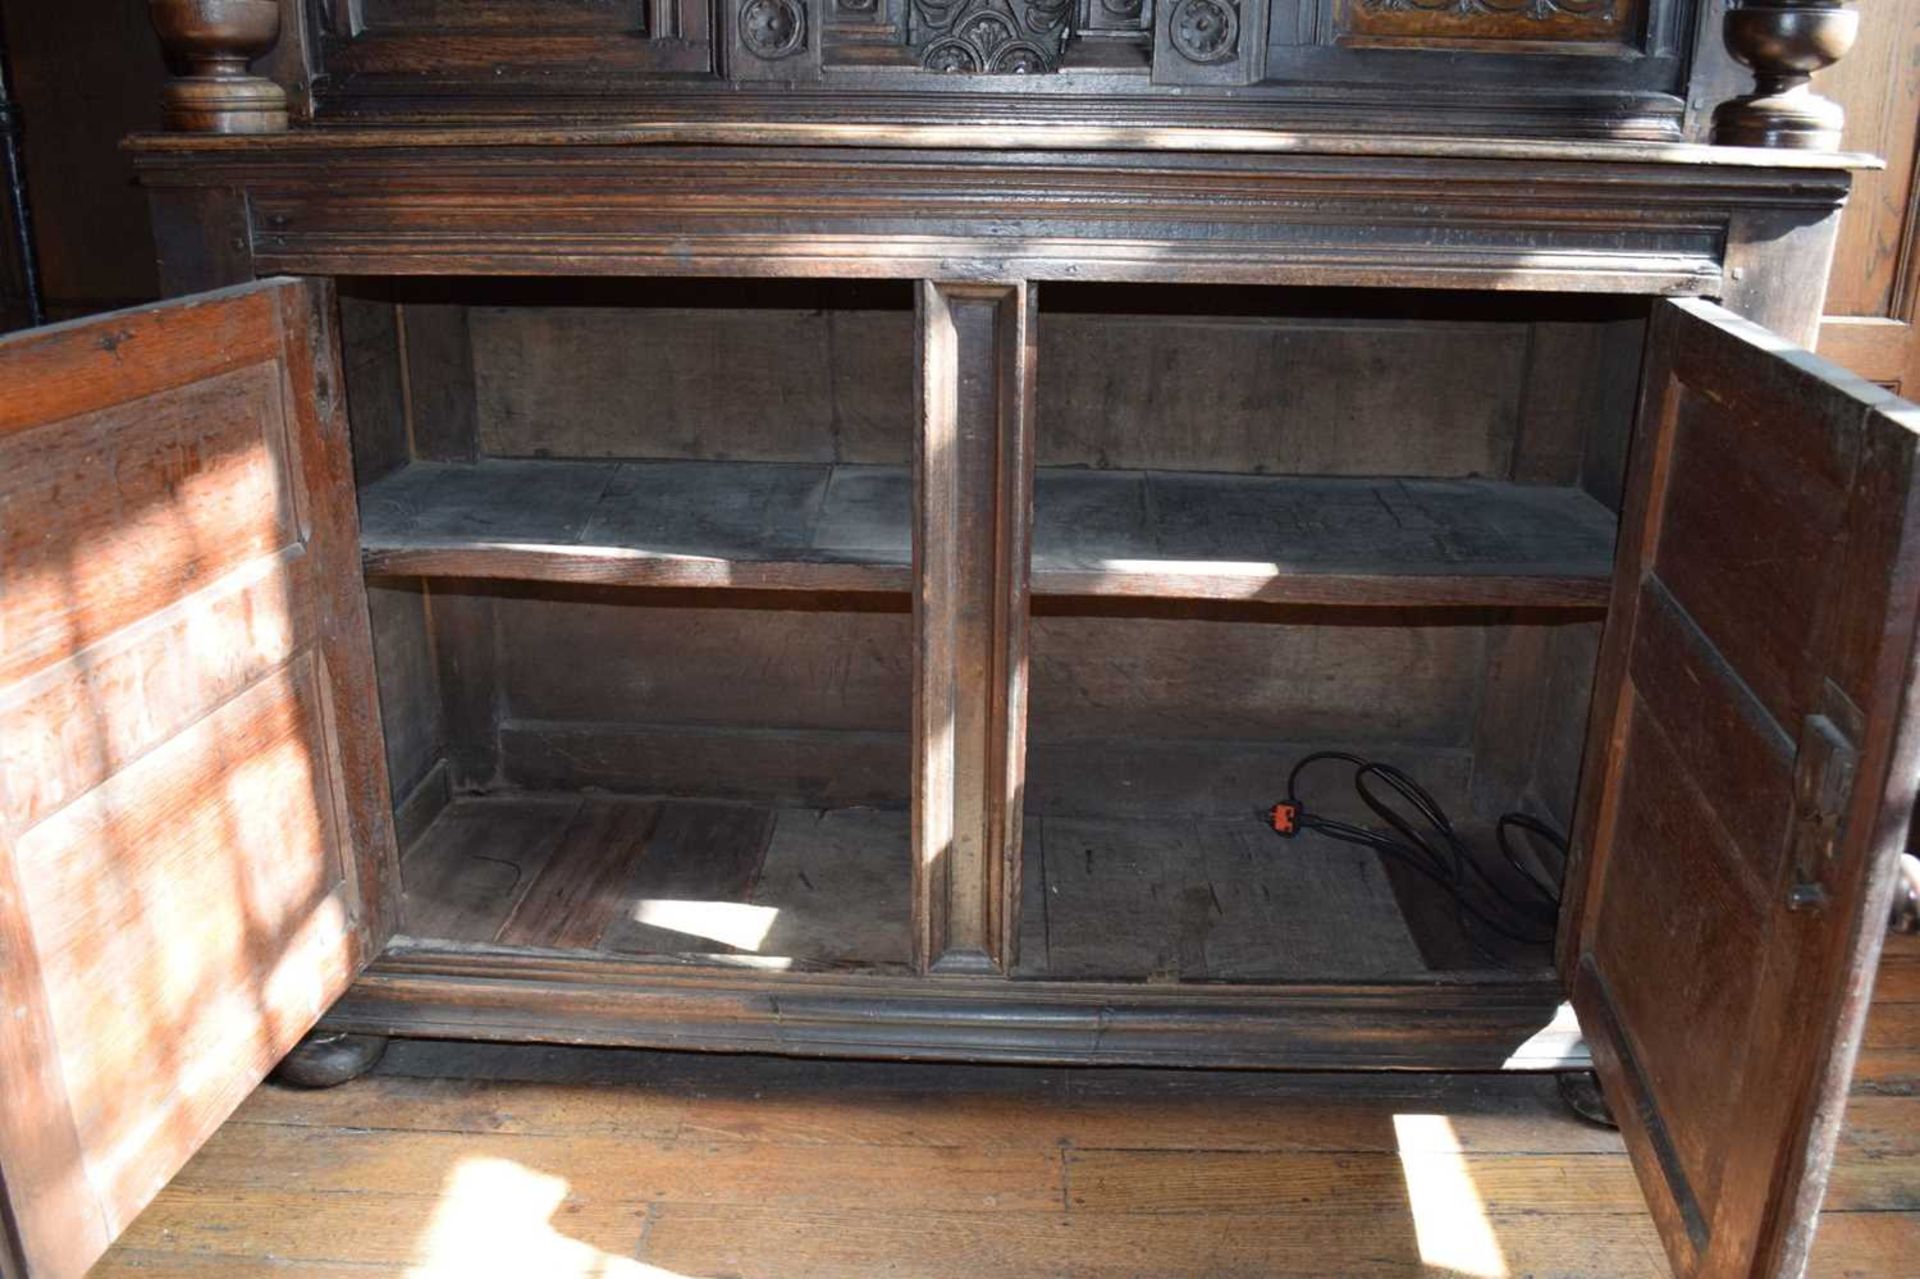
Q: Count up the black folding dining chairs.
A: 0